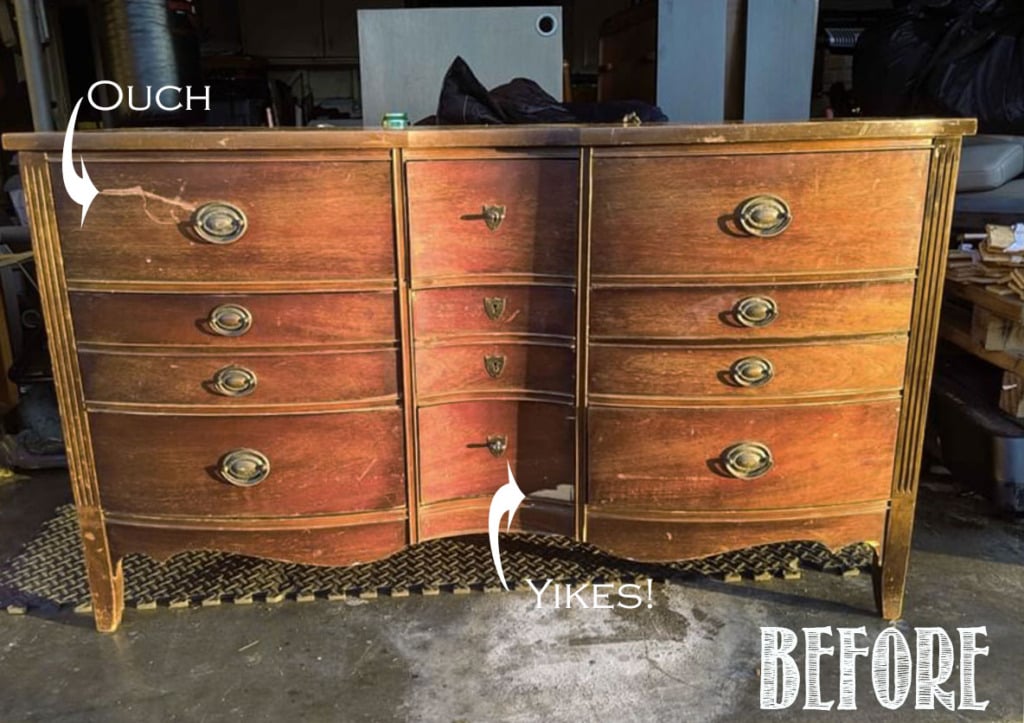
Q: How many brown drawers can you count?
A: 12